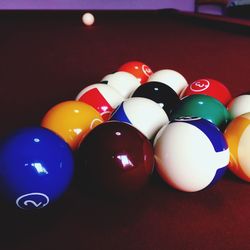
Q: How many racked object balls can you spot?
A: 14